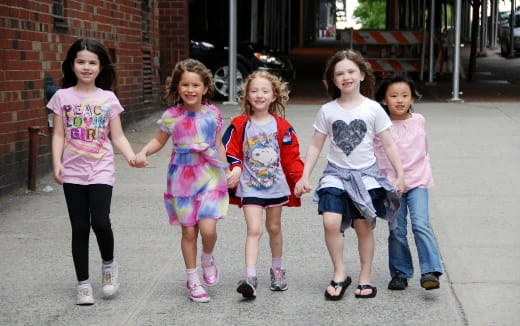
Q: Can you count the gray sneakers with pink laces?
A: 2